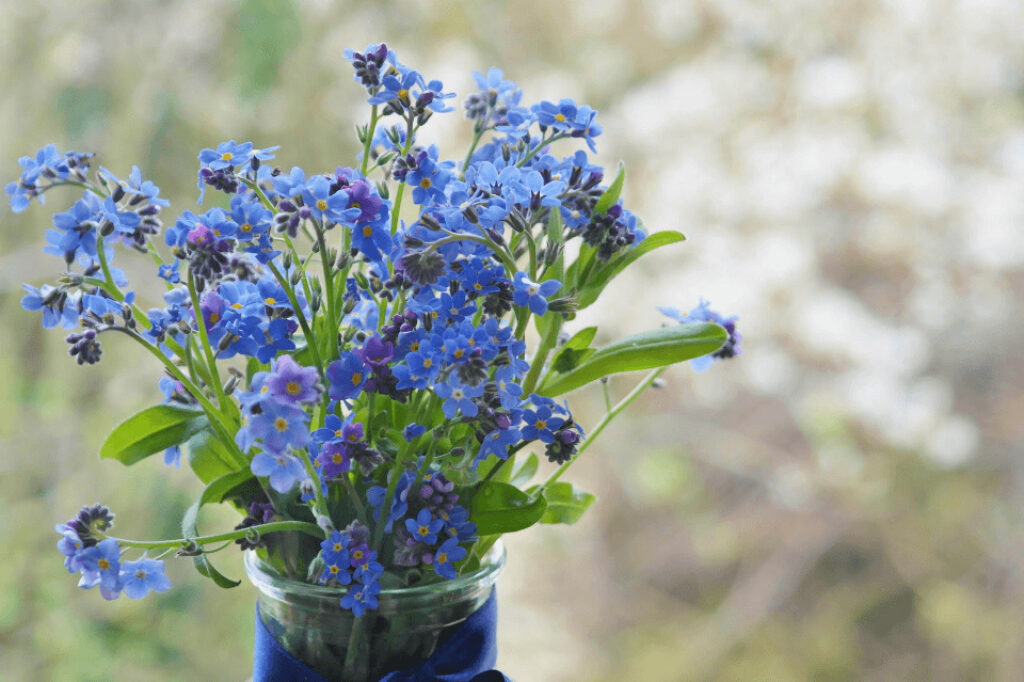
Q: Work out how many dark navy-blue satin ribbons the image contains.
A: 1